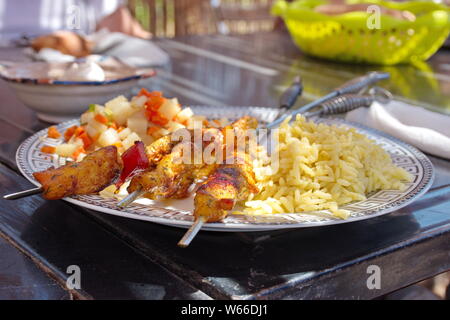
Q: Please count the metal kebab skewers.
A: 3